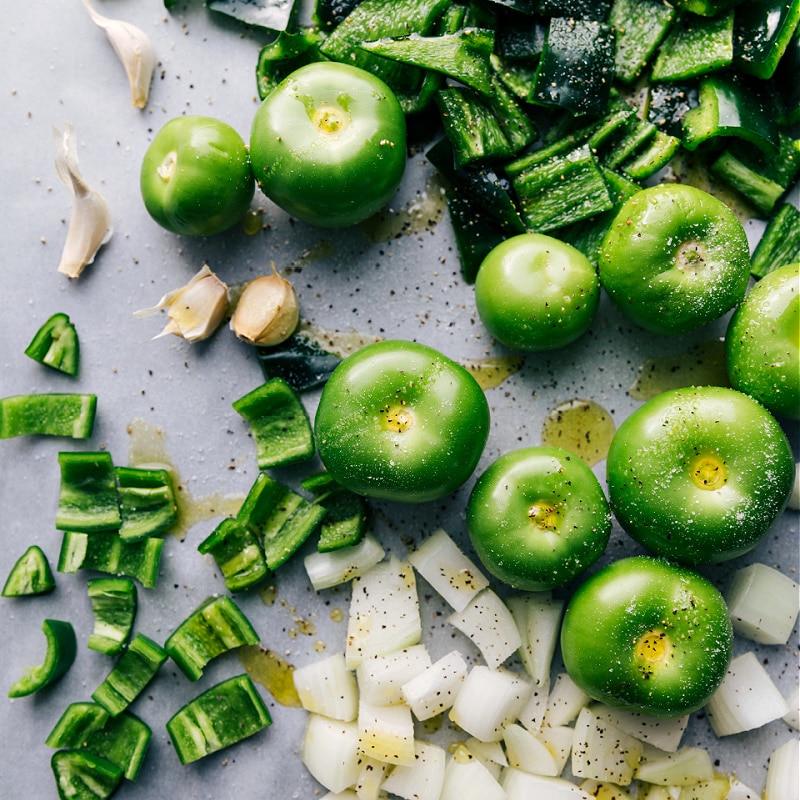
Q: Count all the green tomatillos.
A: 9